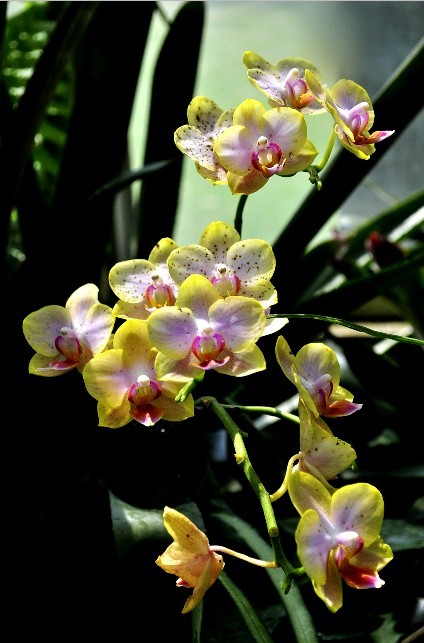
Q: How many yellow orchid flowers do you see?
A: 13